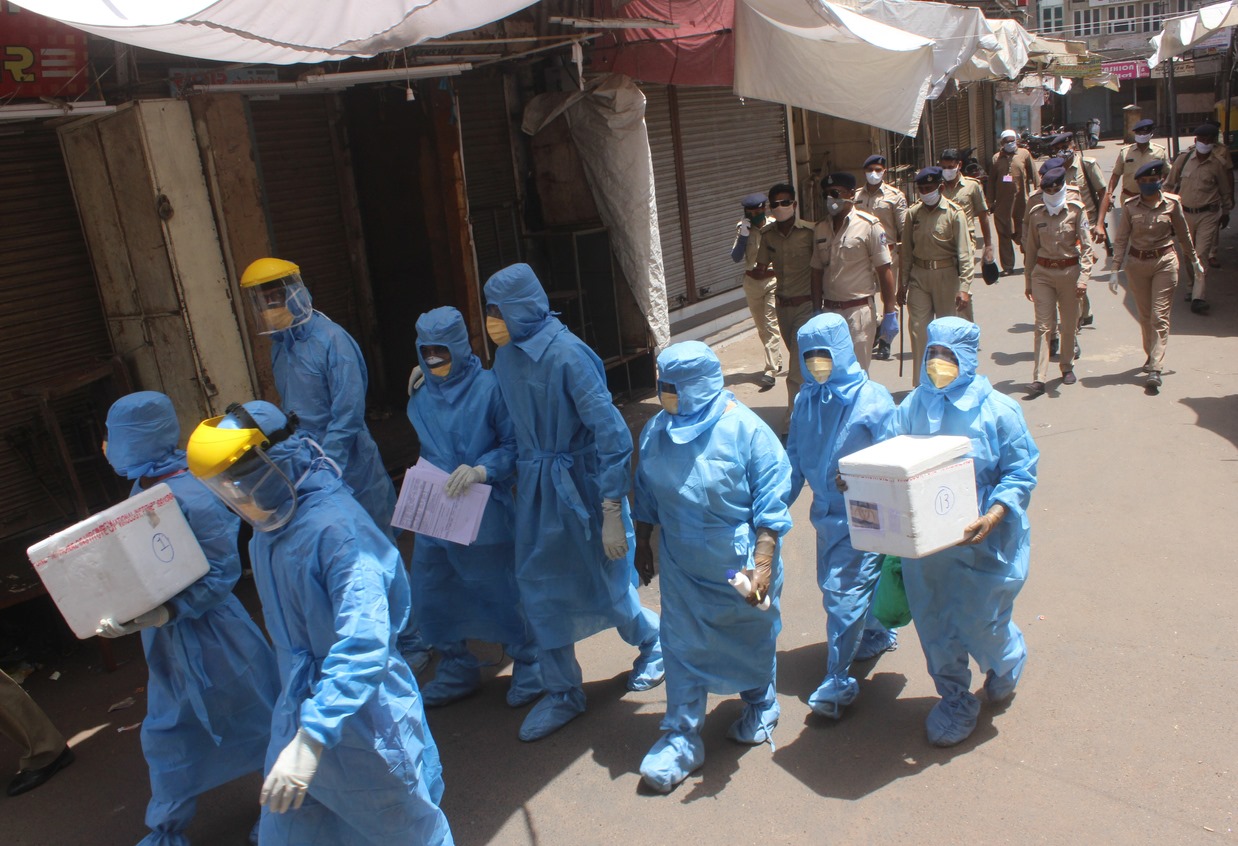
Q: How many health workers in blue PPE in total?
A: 8